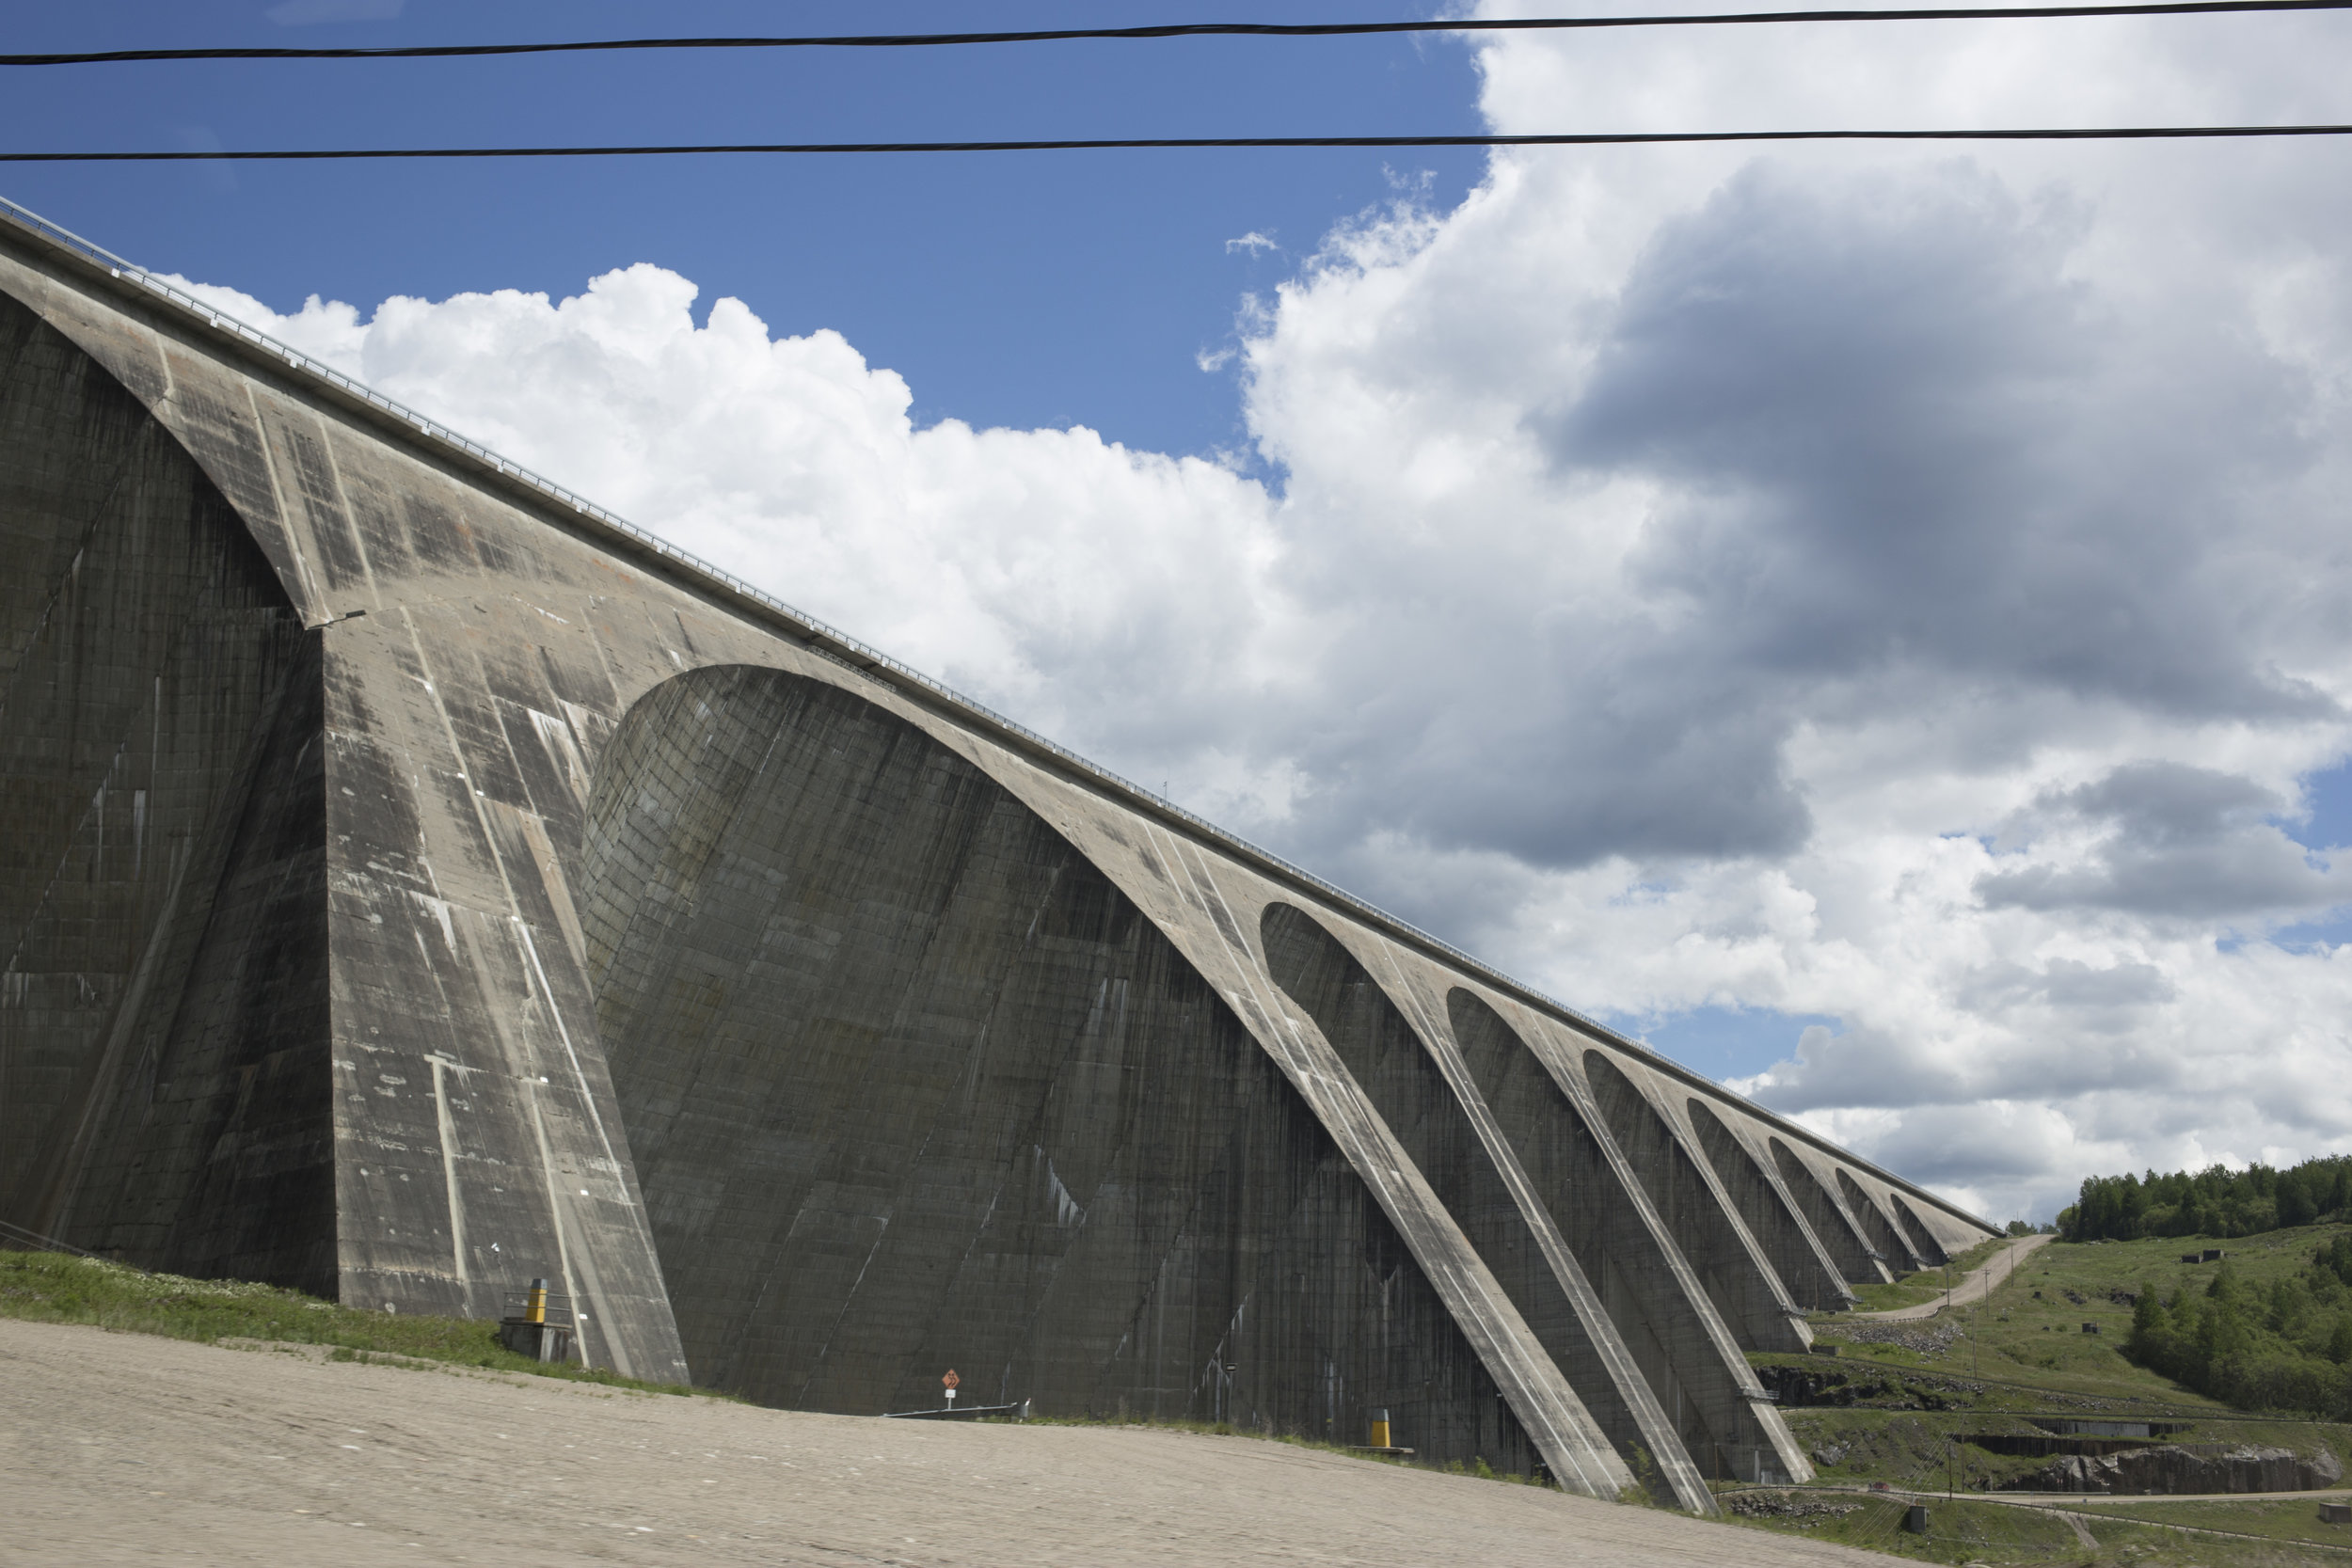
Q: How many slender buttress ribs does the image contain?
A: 7